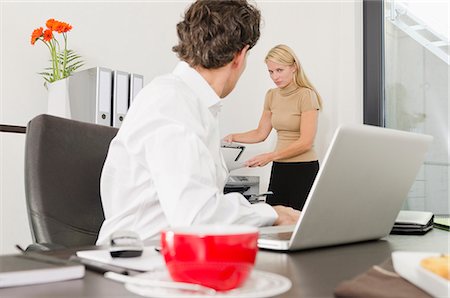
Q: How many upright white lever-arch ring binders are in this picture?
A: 3